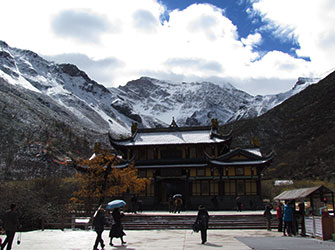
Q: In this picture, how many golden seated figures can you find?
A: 0